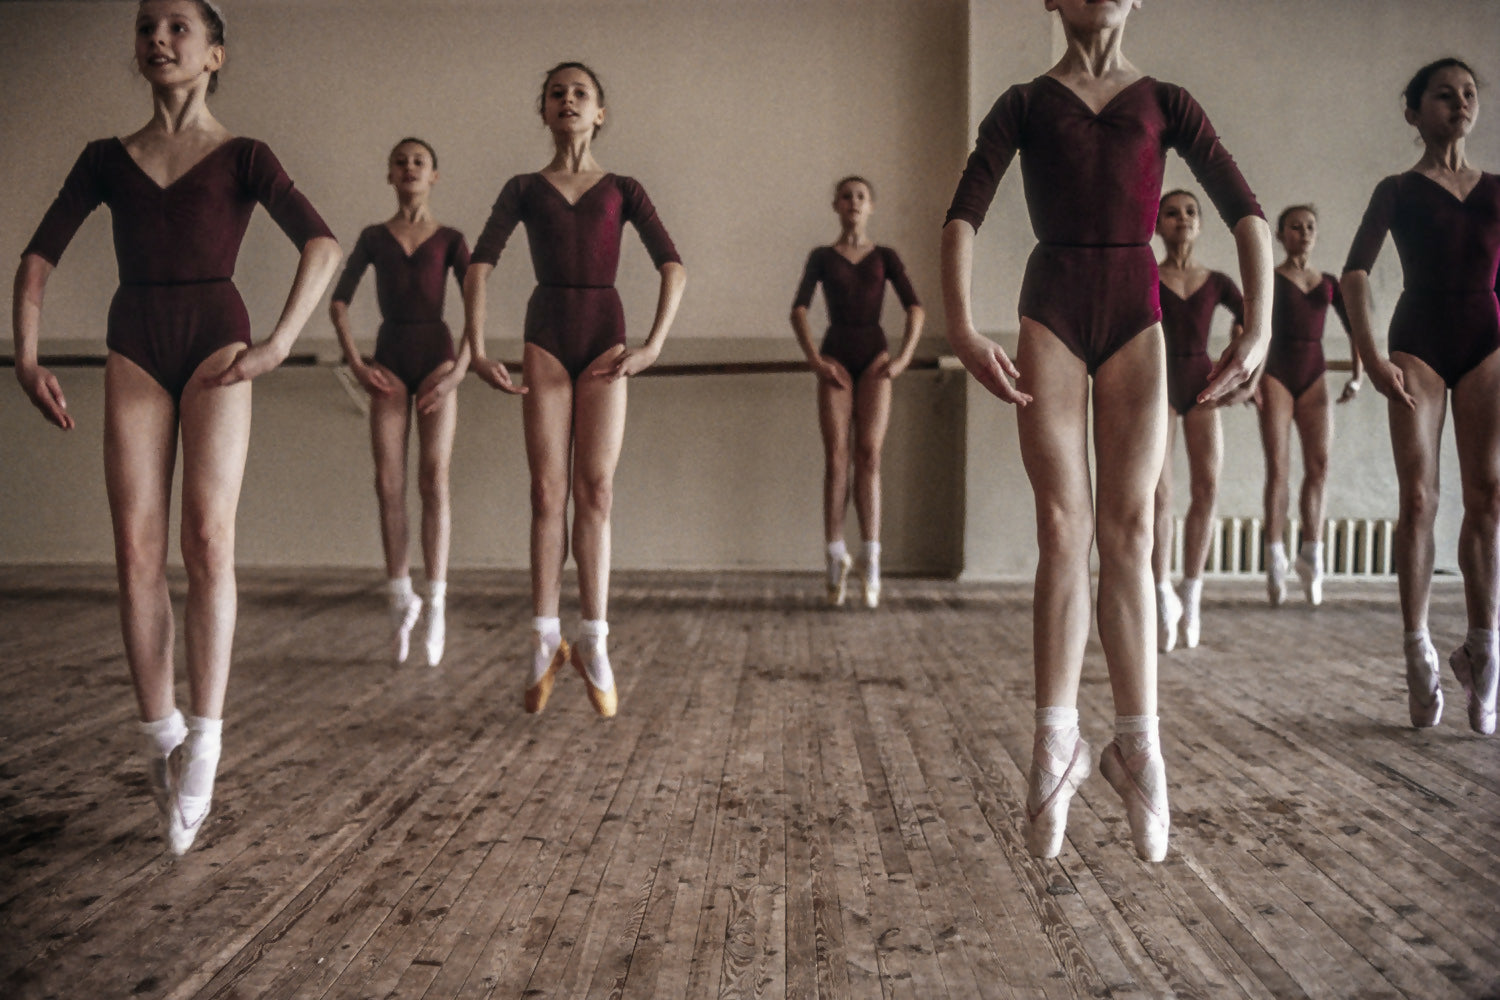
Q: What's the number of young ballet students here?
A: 8